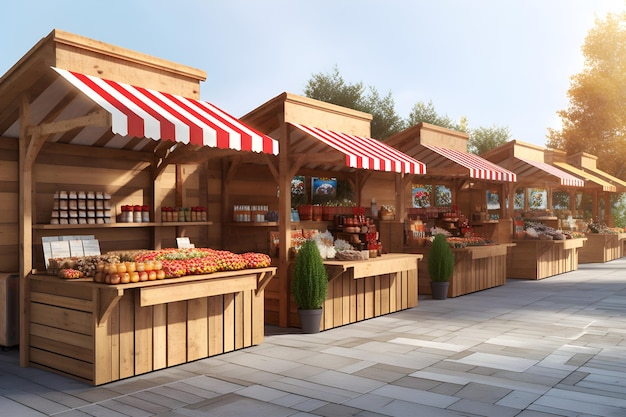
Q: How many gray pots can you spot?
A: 2